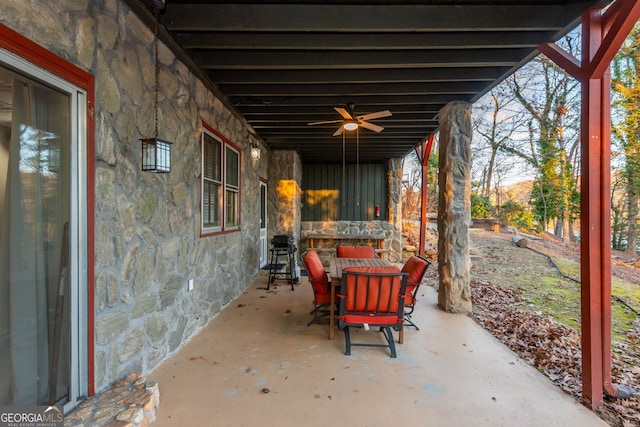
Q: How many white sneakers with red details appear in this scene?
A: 0